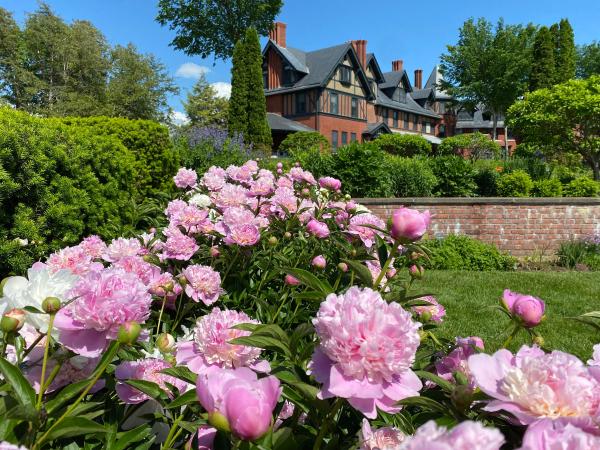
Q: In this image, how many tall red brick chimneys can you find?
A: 4